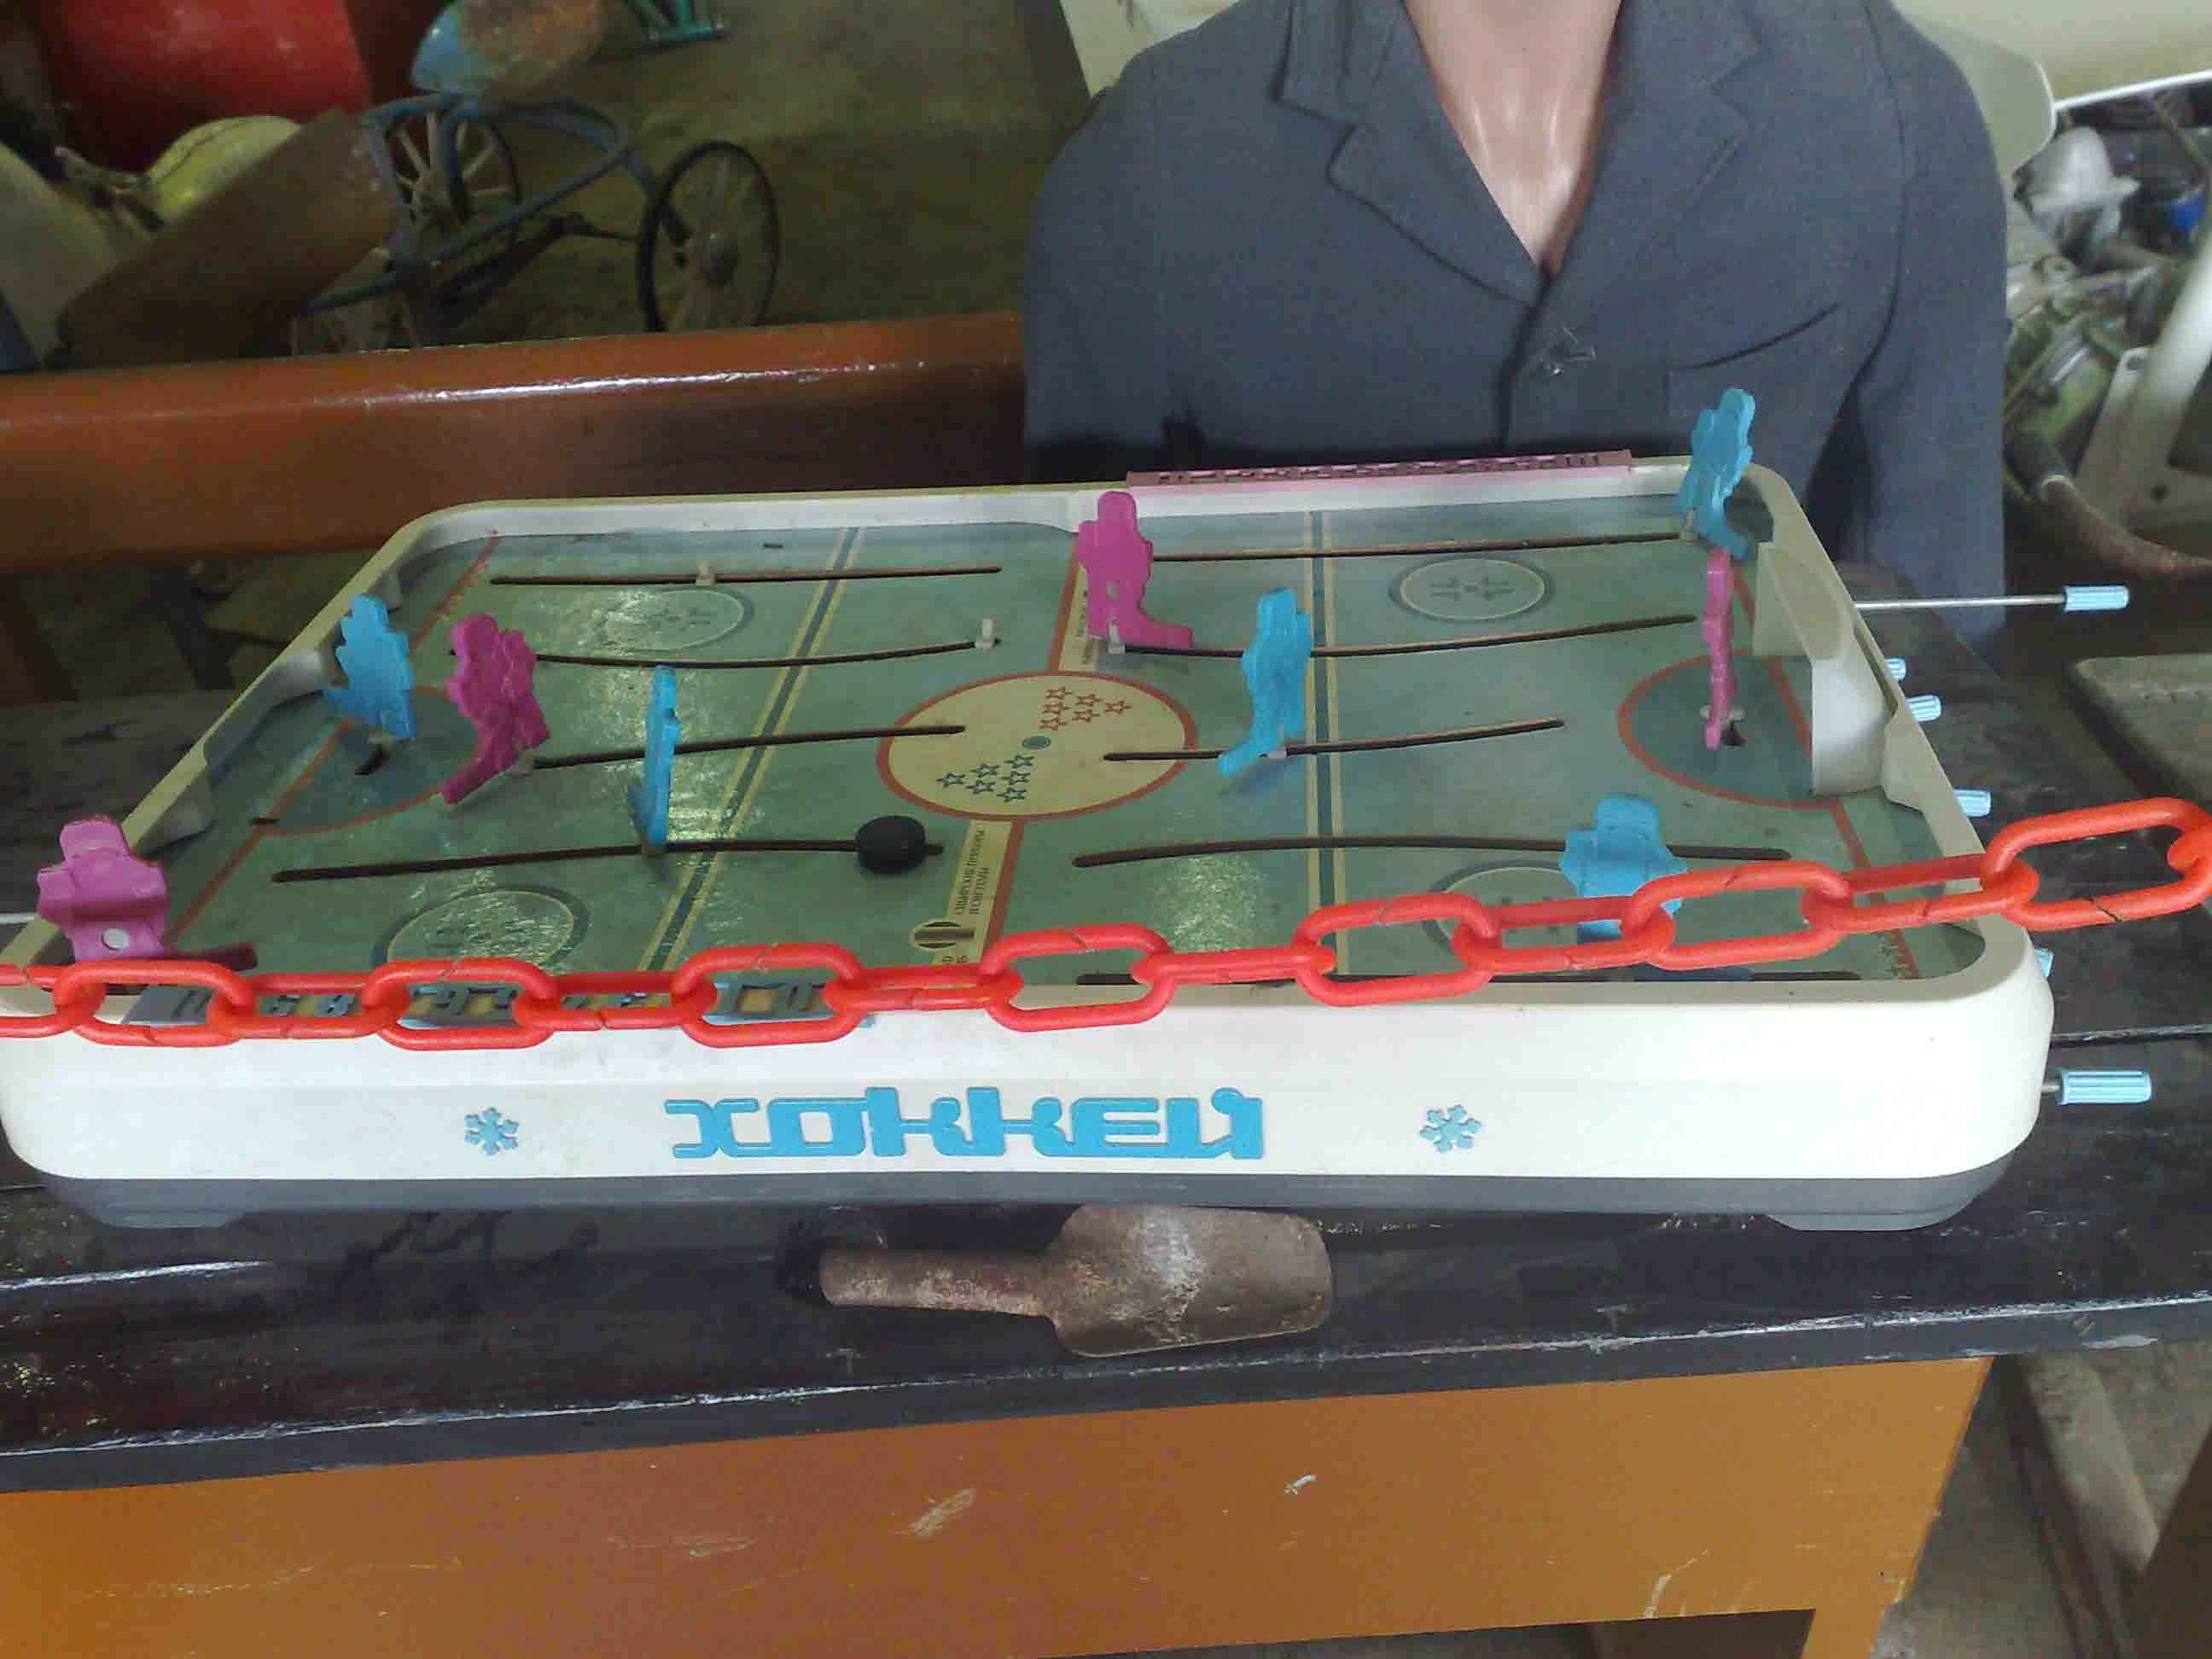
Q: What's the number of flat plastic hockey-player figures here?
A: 9